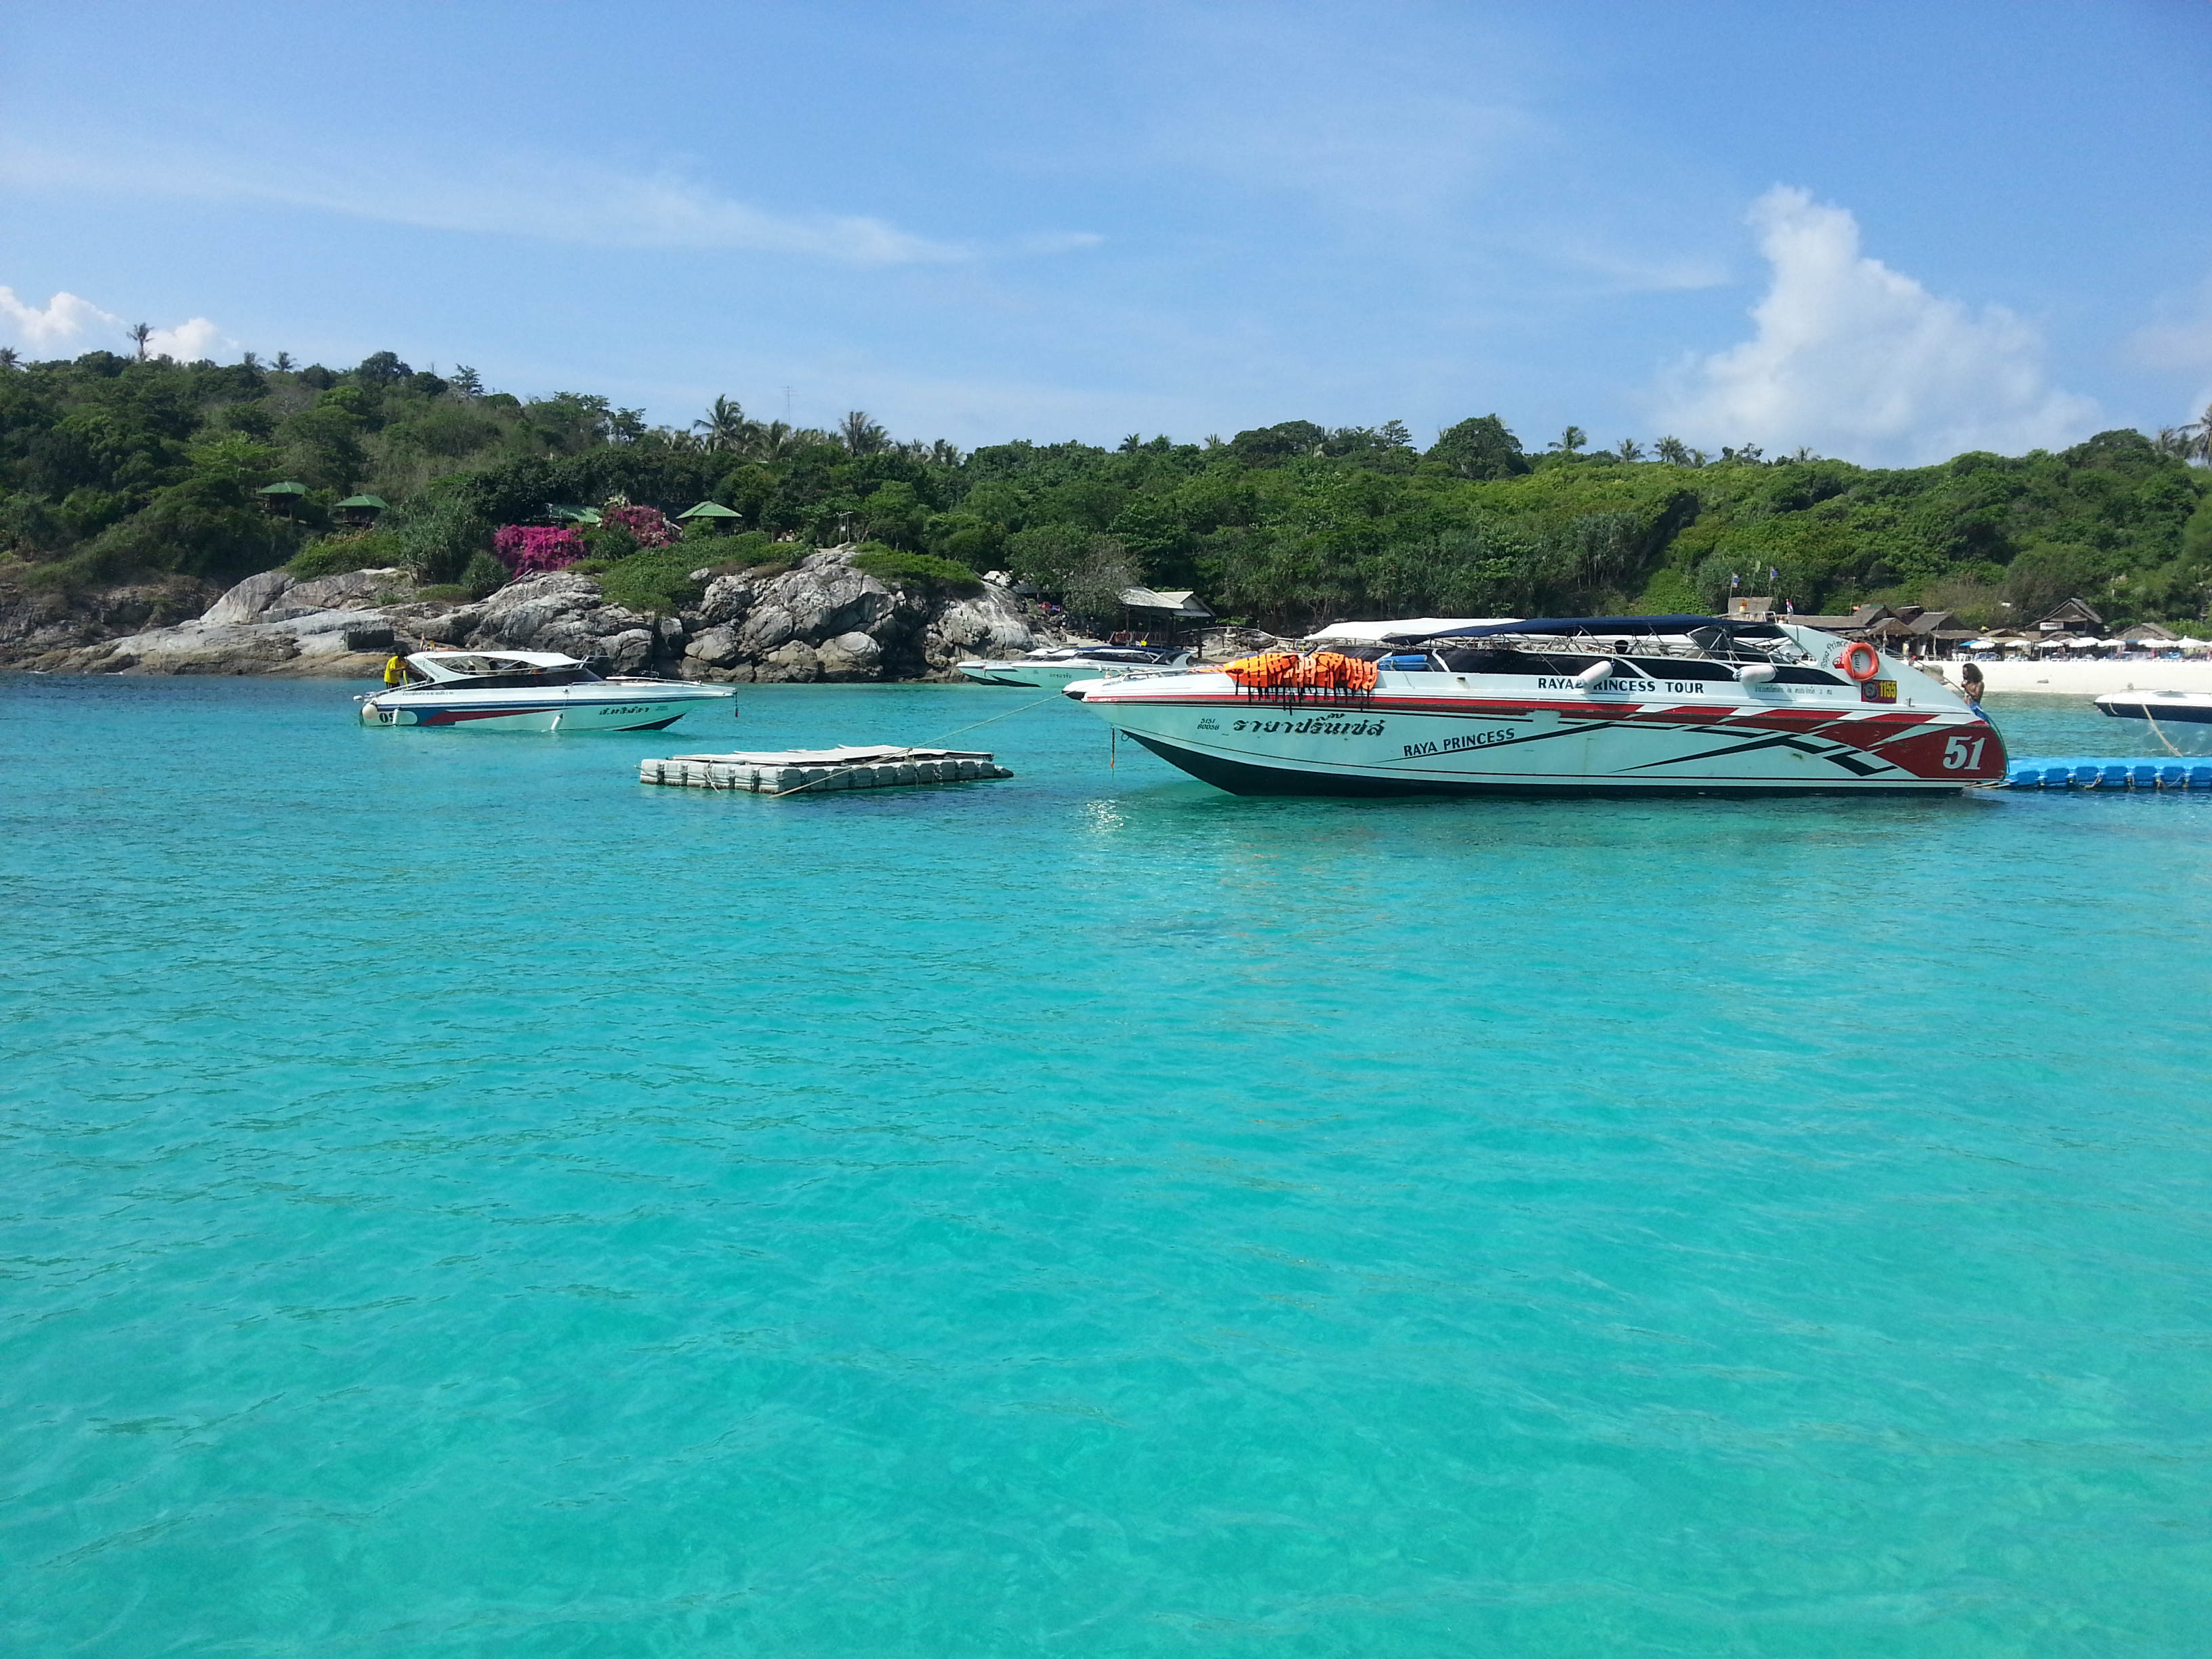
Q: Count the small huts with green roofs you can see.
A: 4